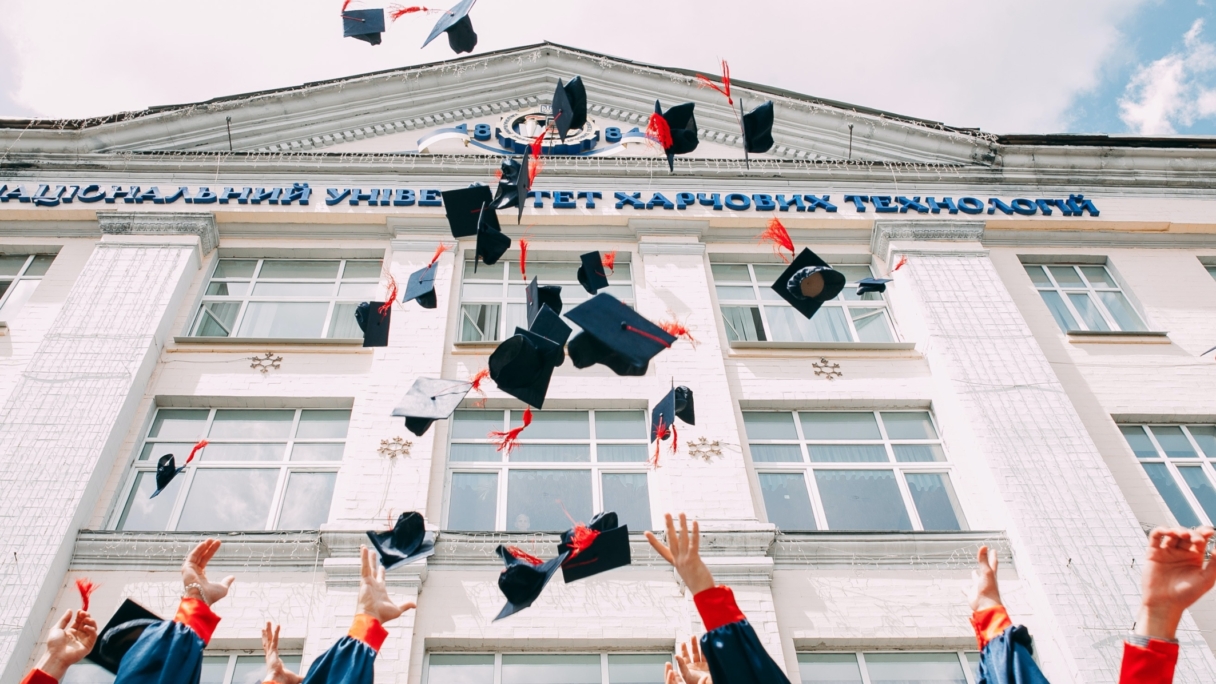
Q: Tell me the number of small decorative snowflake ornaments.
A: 4